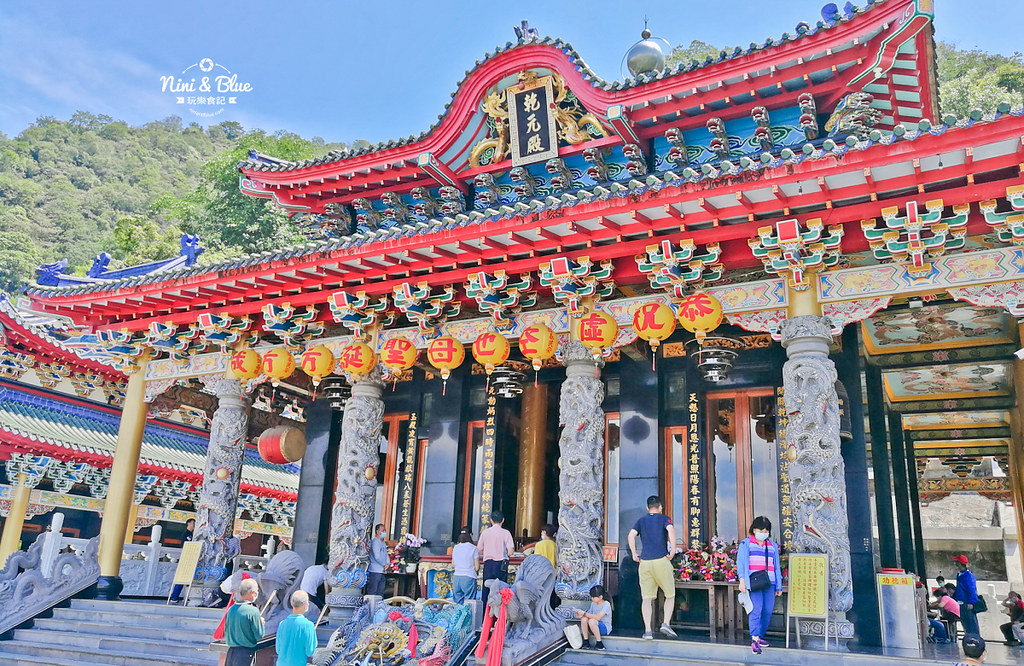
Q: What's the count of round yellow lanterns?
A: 11